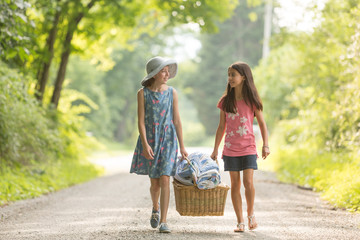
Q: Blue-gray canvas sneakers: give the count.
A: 2